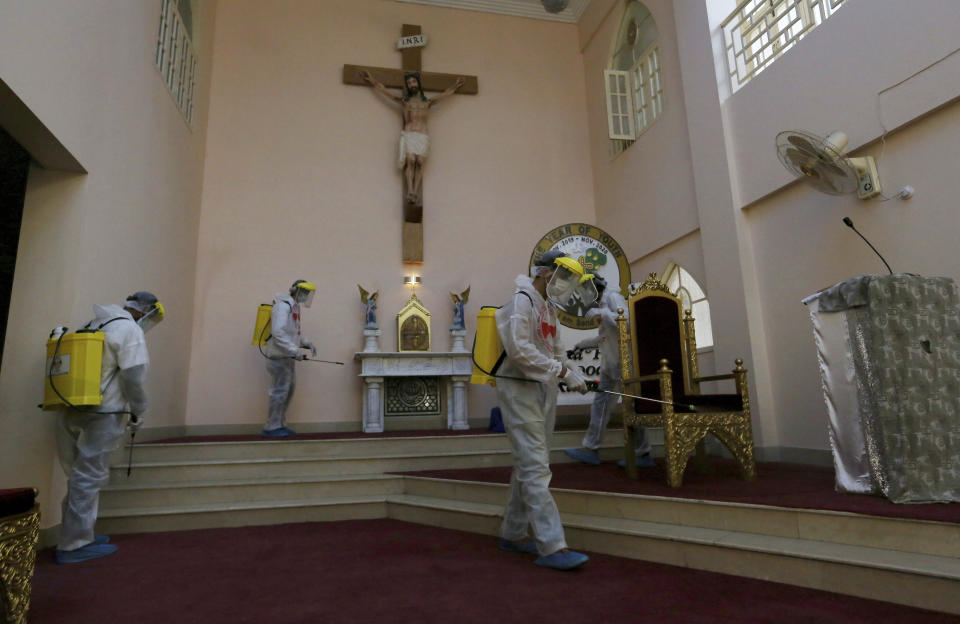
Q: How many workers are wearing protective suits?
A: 4